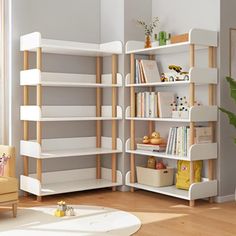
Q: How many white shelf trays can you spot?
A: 10